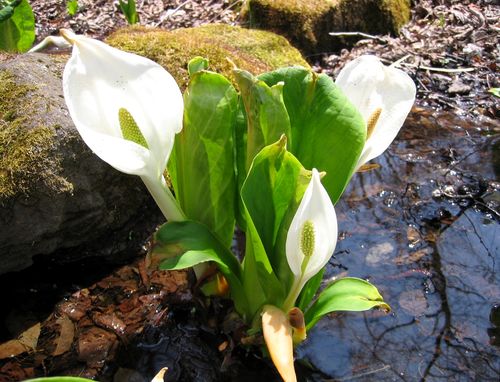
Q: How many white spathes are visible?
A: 3